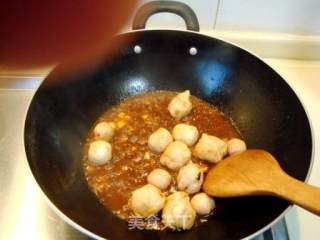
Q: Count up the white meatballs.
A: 13